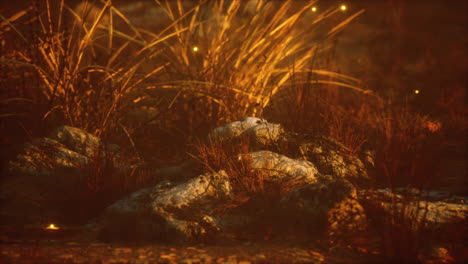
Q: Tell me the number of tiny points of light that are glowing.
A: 5